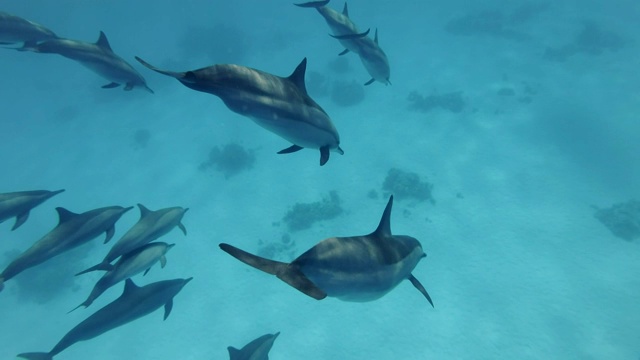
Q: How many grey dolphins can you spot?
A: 12